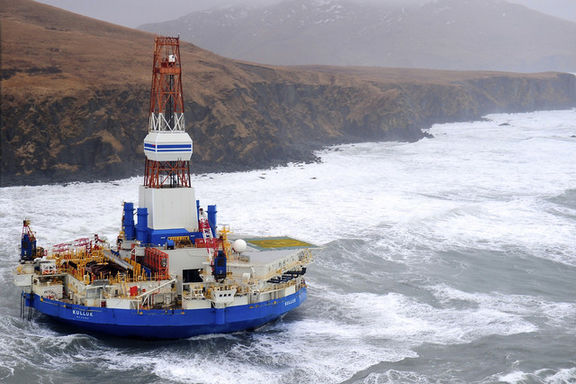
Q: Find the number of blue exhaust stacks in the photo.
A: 4